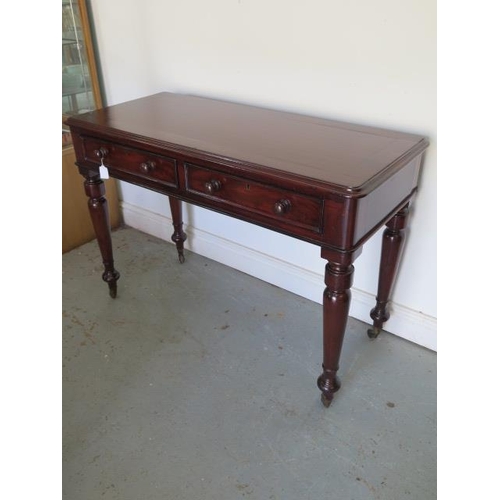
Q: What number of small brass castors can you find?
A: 4